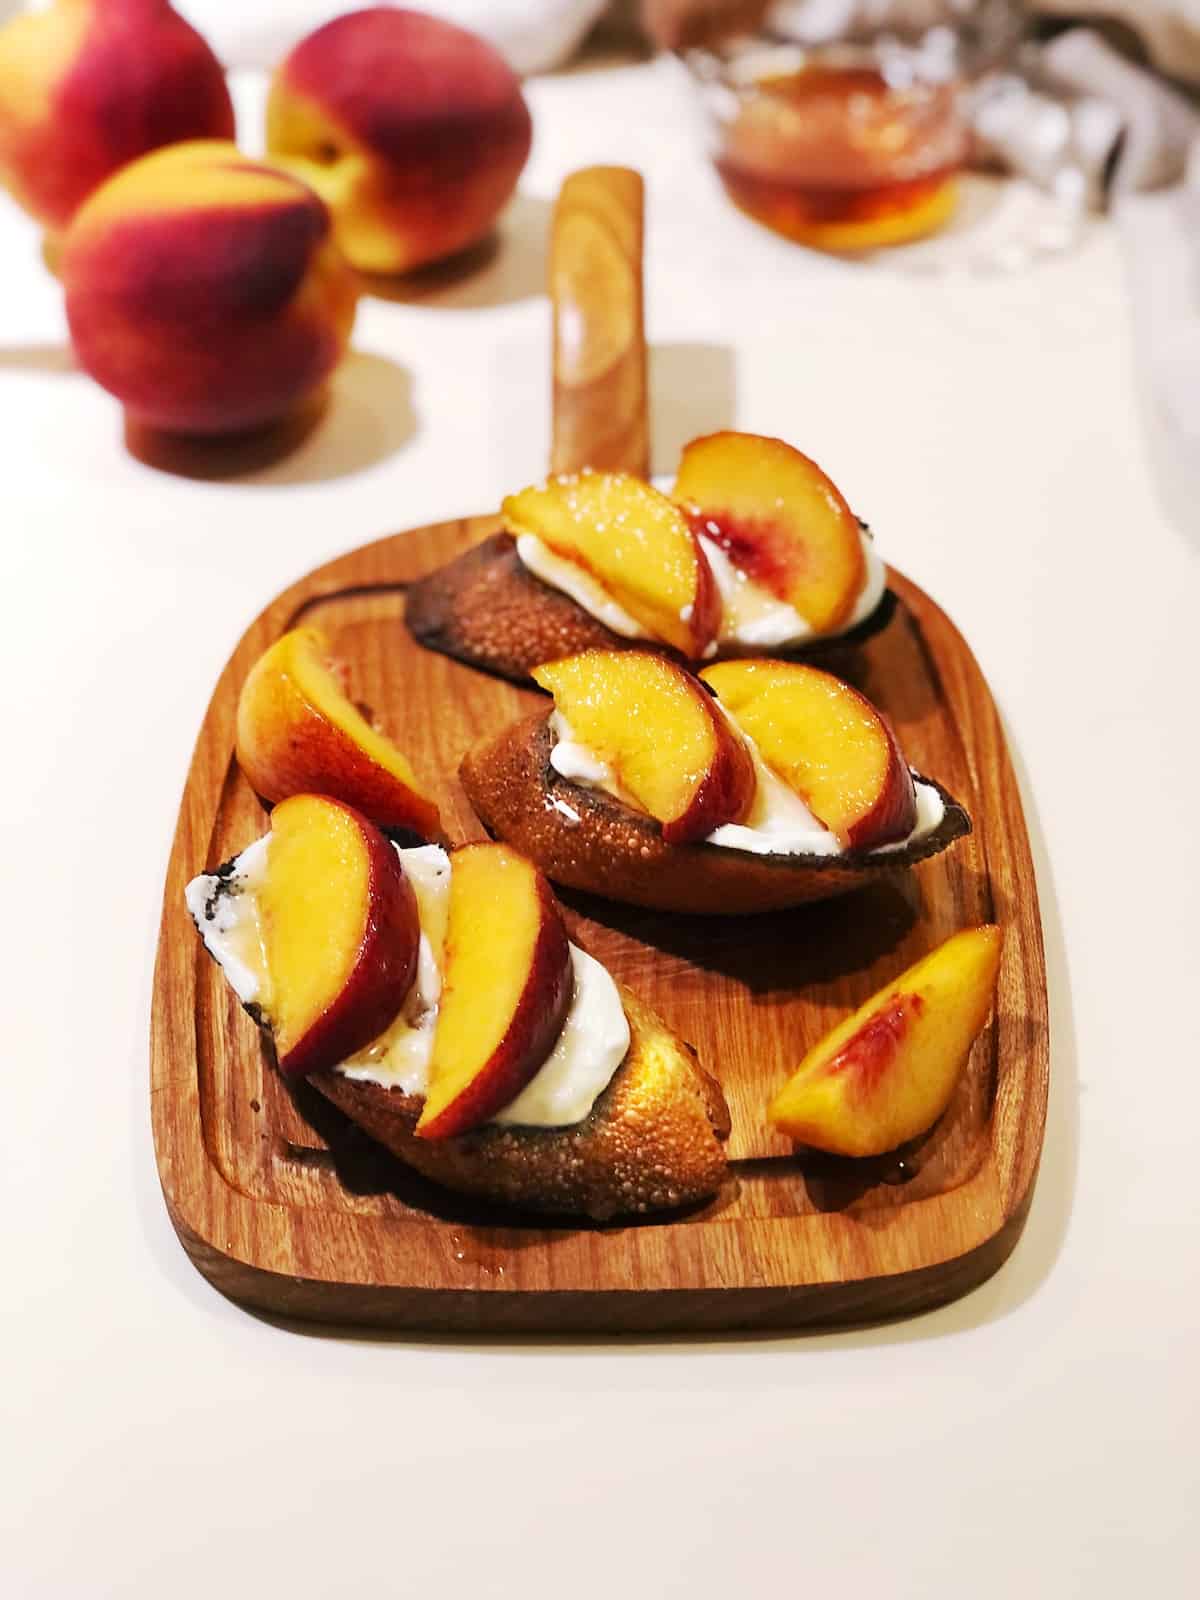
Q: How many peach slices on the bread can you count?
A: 6